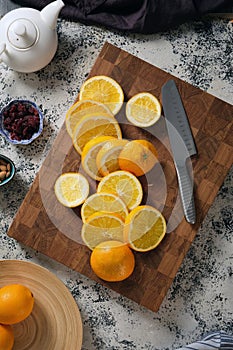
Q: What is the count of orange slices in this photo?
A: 11